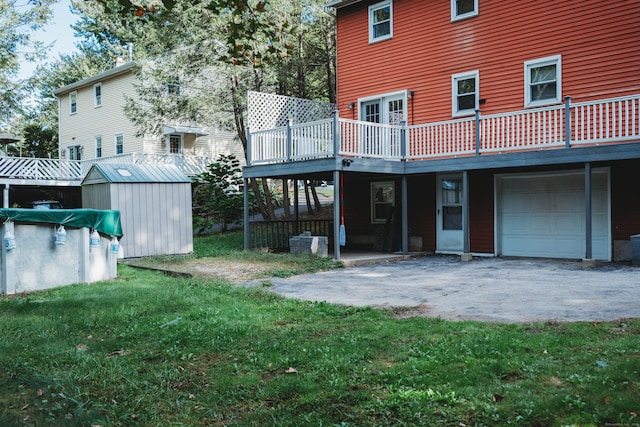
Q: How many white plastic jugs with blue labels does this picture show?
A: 4